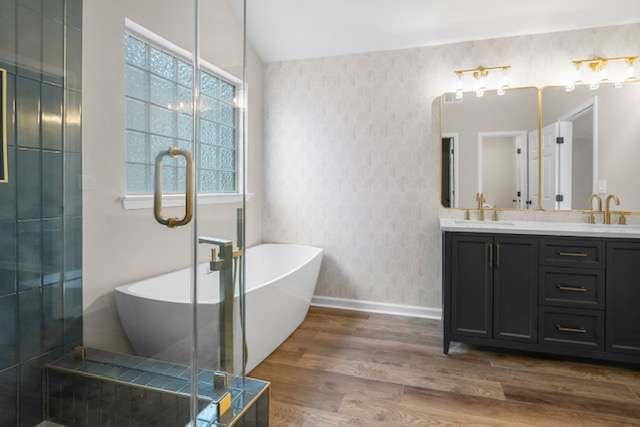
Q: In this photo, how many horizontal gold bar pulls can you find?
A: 3